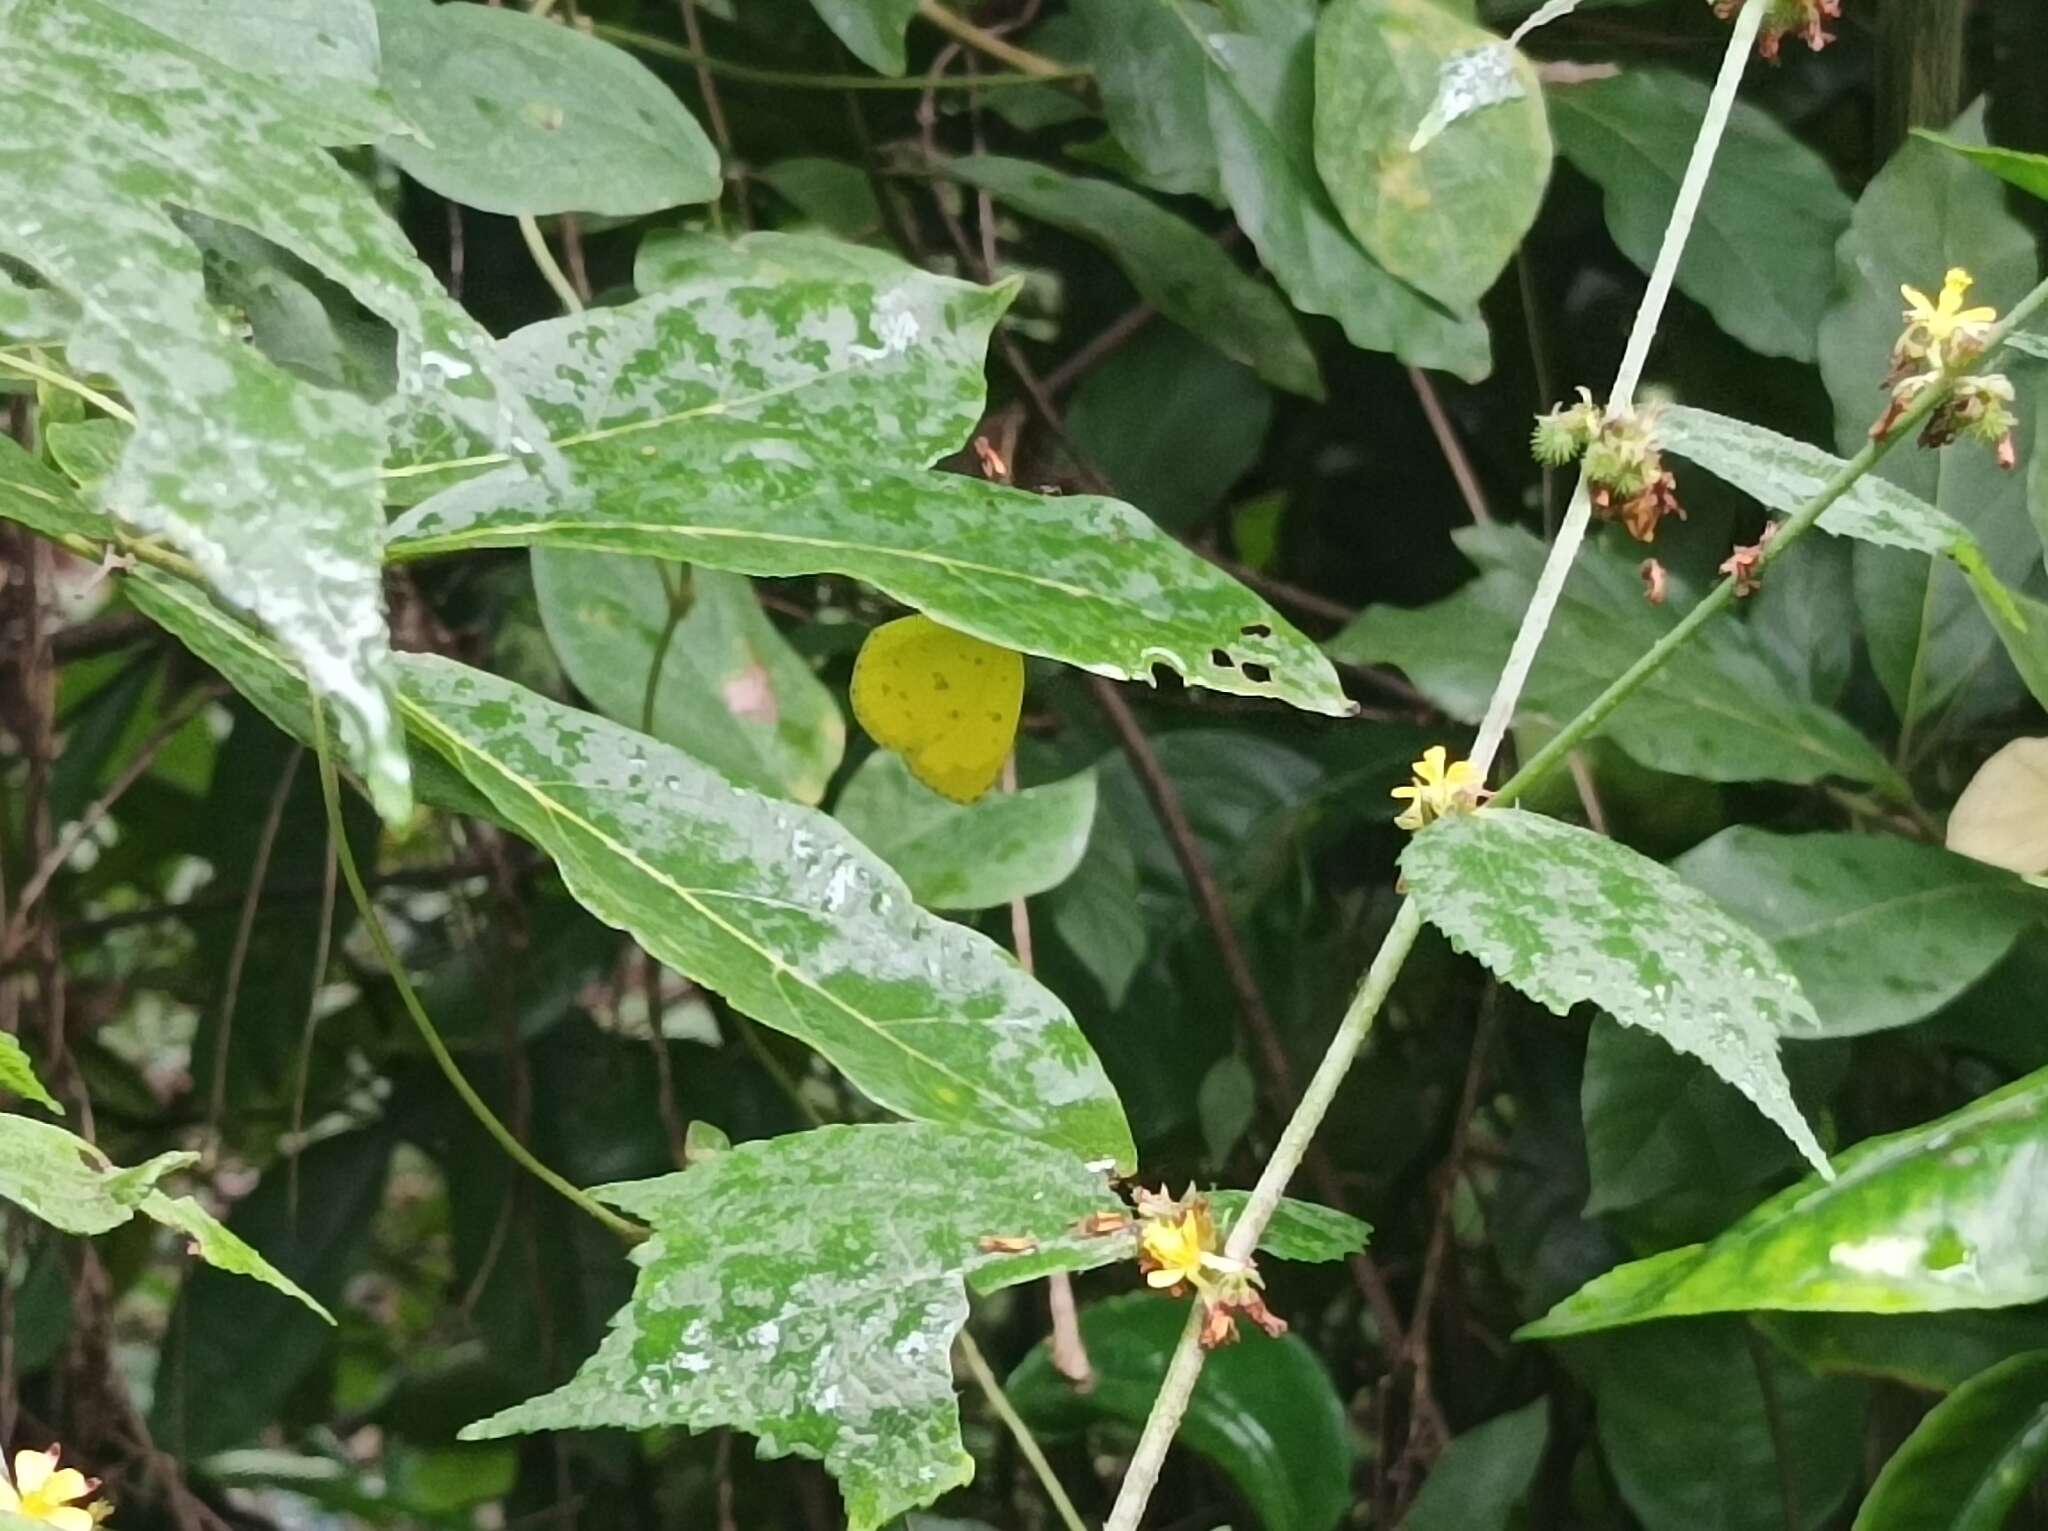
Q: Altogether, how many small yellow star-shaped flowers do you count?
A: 4